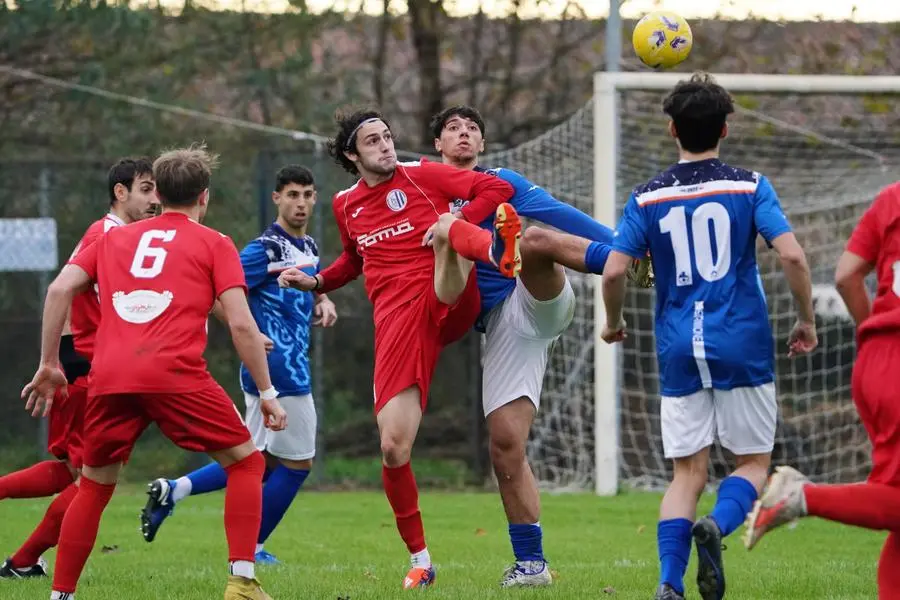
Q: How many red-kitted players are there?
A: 4